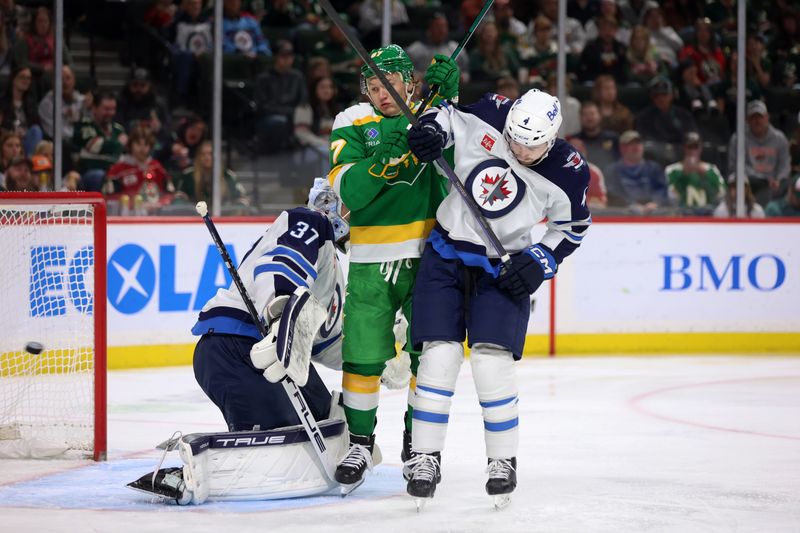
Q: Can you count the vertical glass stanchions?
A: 5